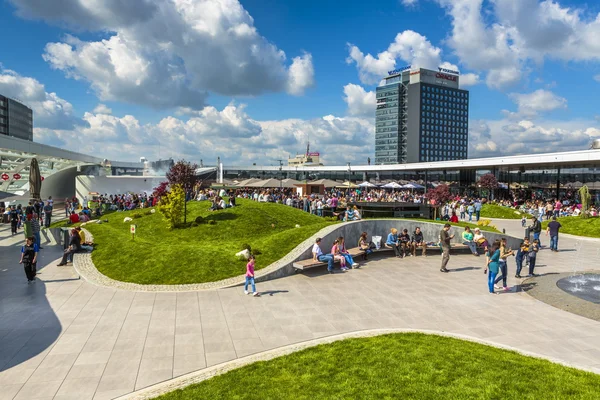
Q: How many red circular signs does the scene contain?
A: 3